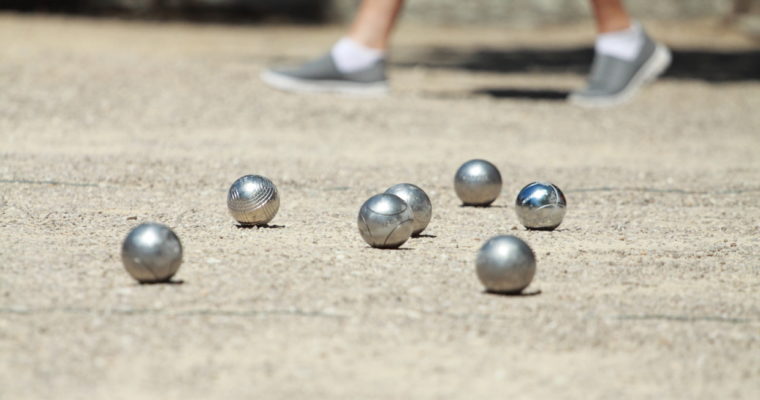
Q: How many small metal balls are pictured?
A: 7